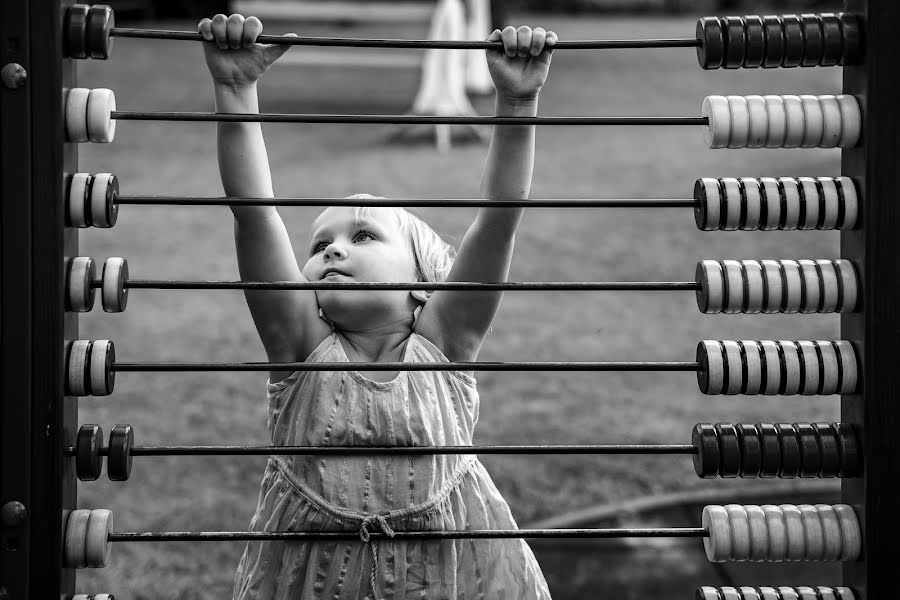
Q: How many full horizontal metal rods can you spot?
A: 7